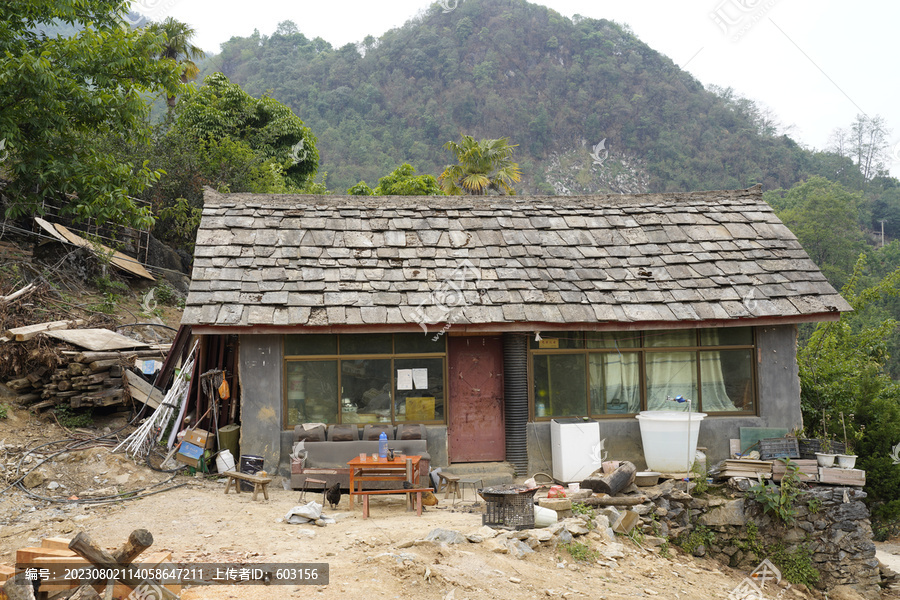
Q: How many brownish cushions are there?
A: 4